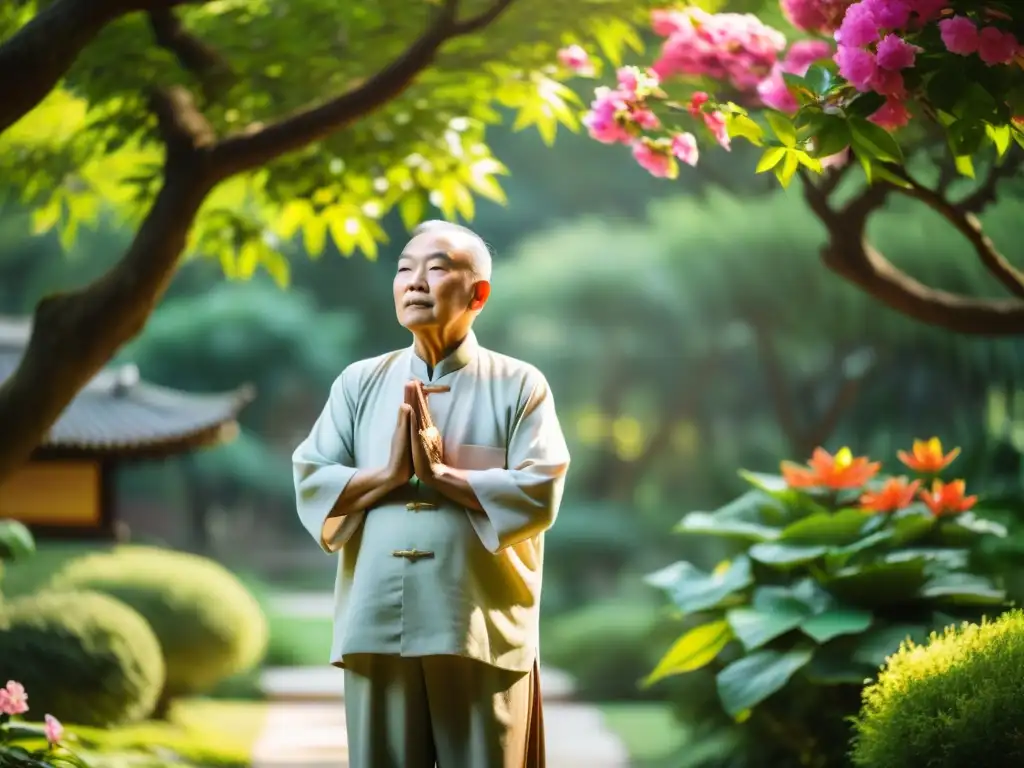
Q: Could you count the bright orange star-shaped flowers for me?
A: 4